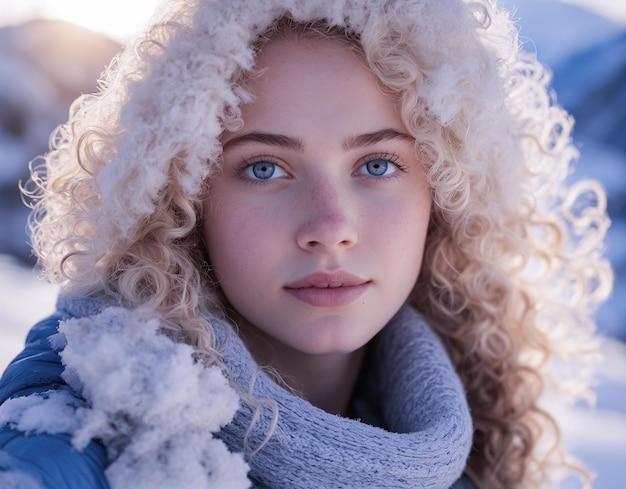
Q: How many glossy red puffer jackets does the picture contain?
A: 0